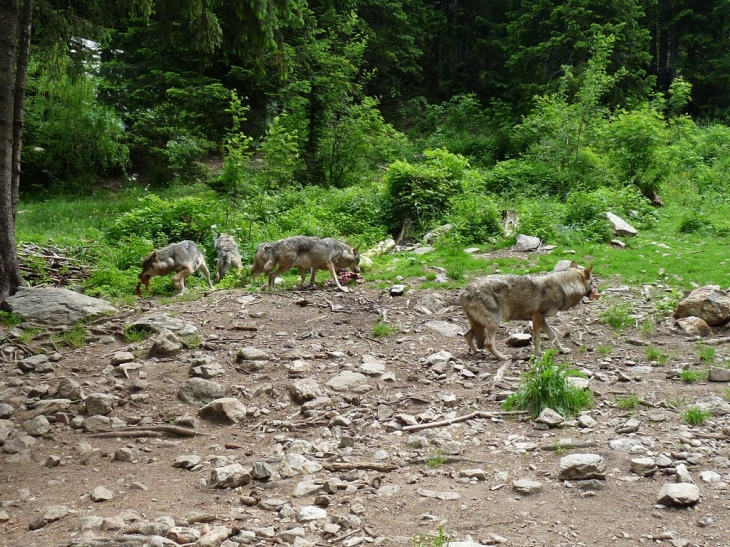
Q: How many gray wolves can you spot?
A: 5